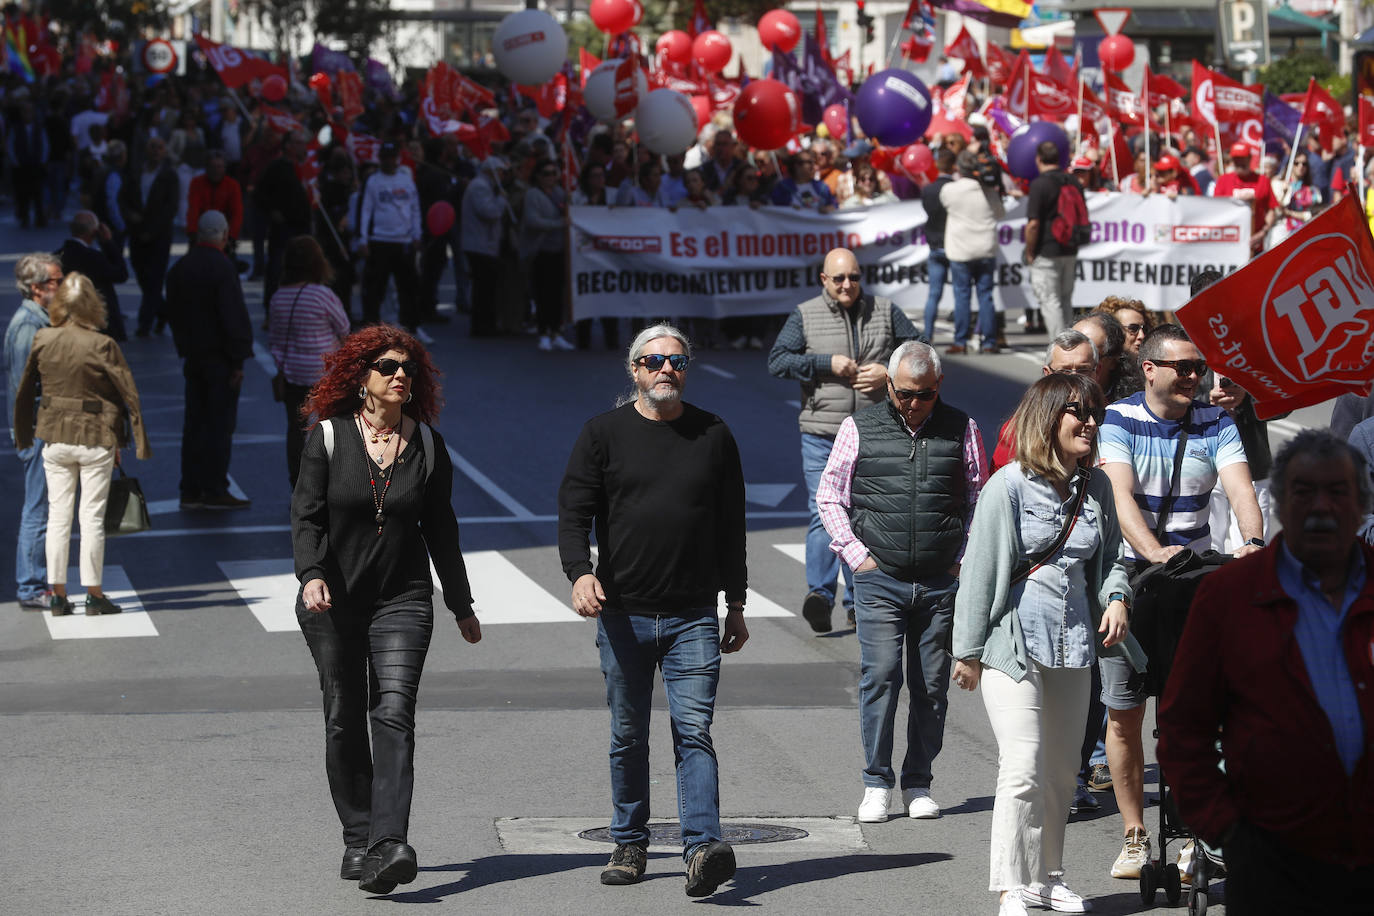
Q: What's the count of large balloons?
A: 6